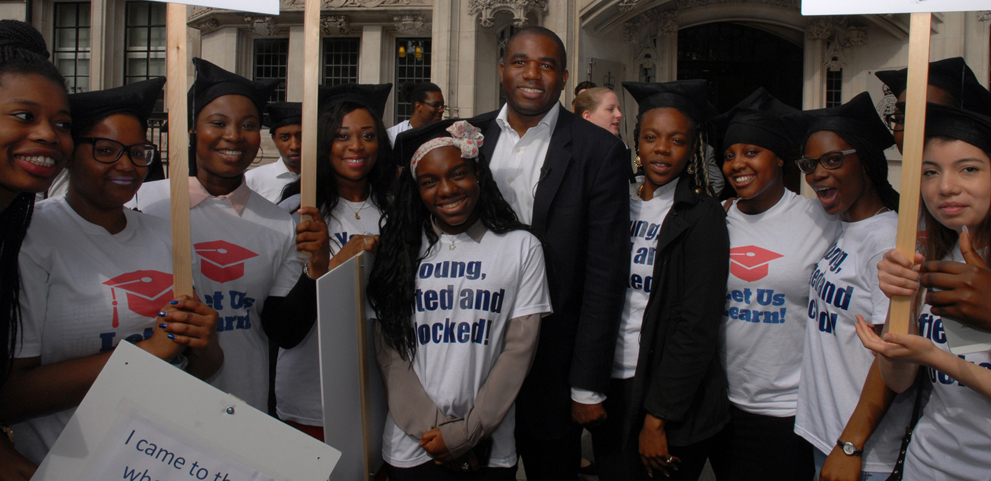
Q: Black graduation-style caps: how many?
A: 10